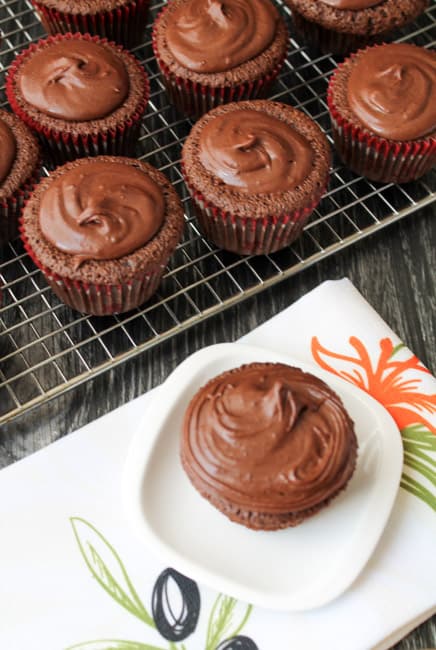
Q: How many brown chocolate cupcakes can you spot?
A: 9